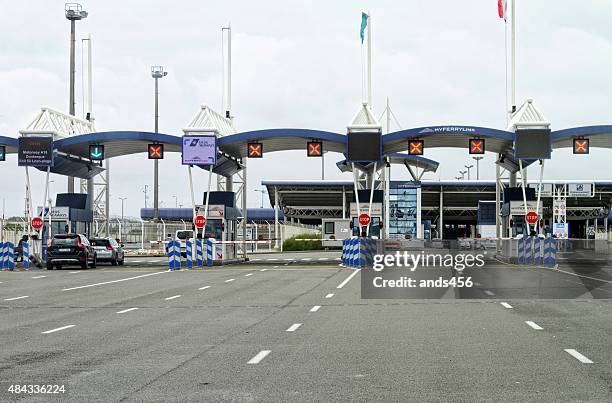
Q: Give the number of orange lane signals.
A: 6